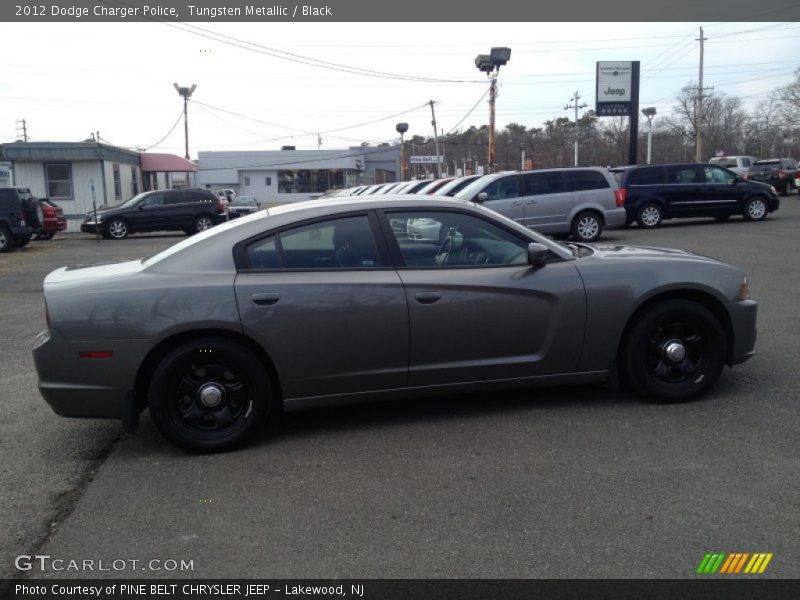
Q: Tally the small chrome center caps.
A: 2